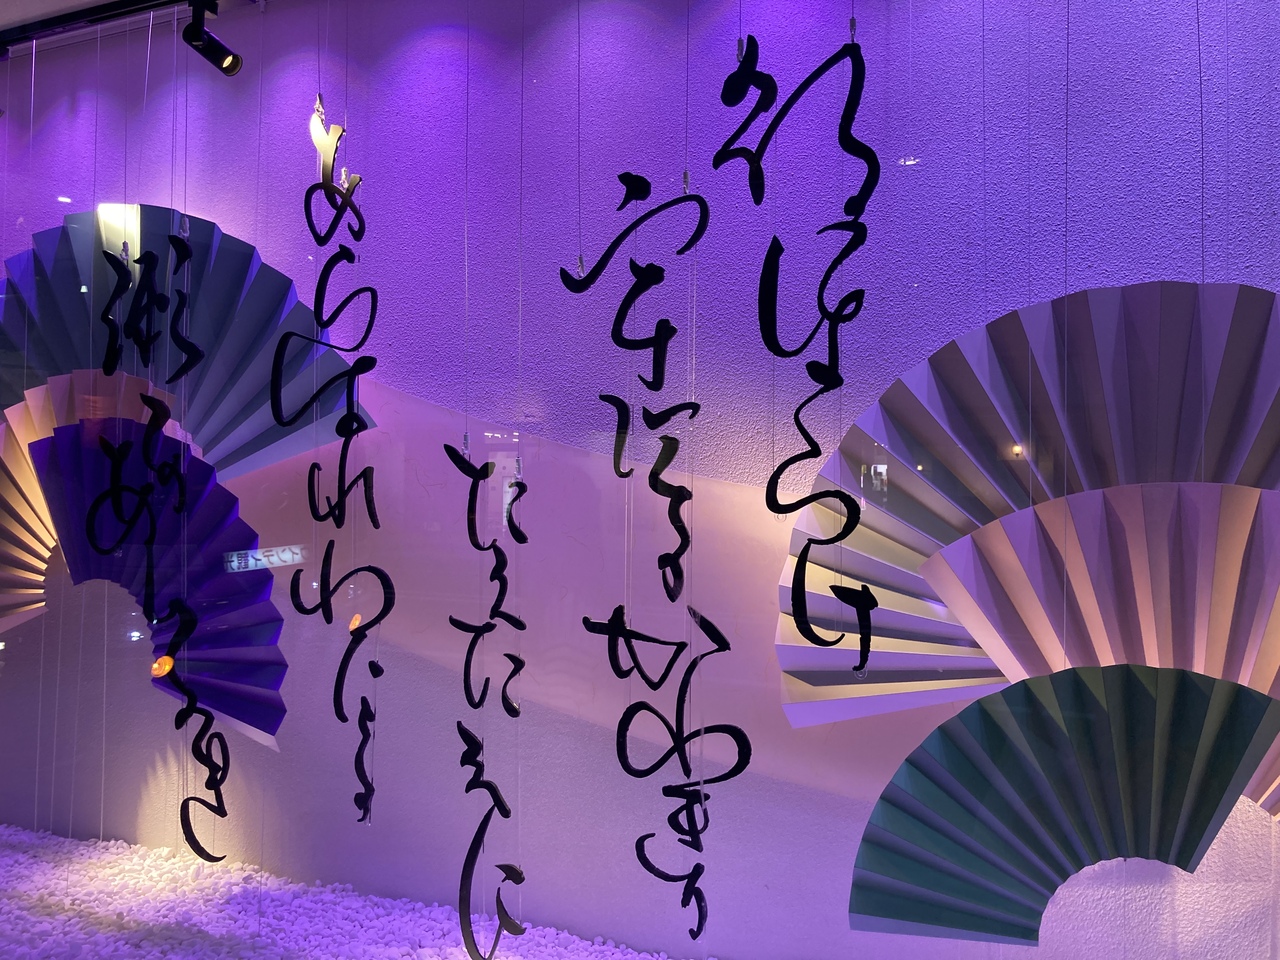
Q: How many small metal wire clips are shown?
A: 10